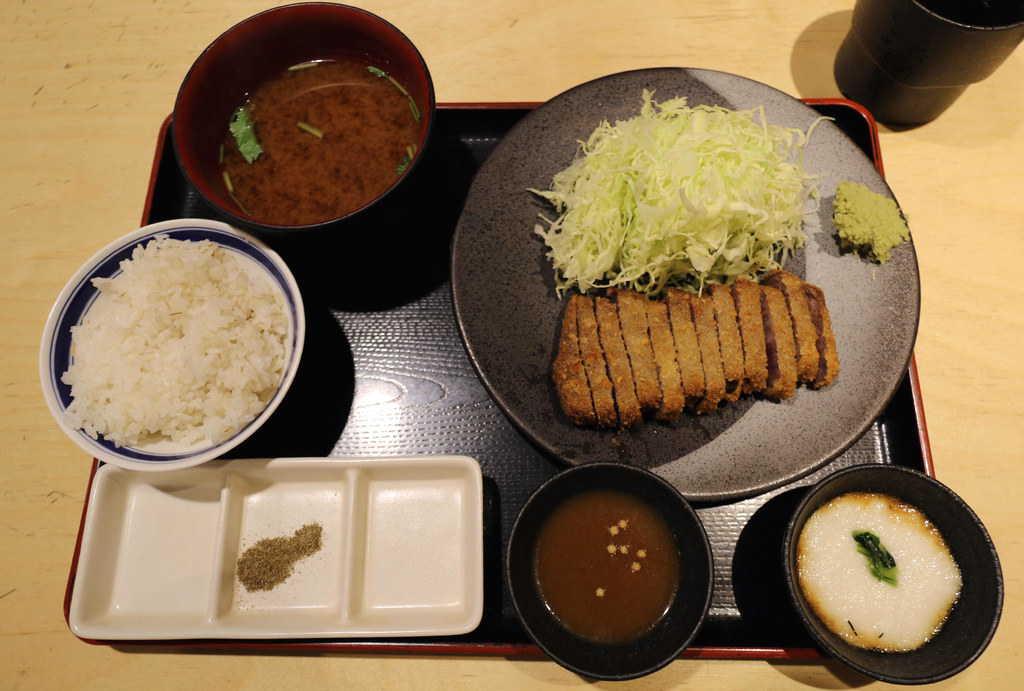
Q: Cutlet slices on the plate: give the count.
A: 12